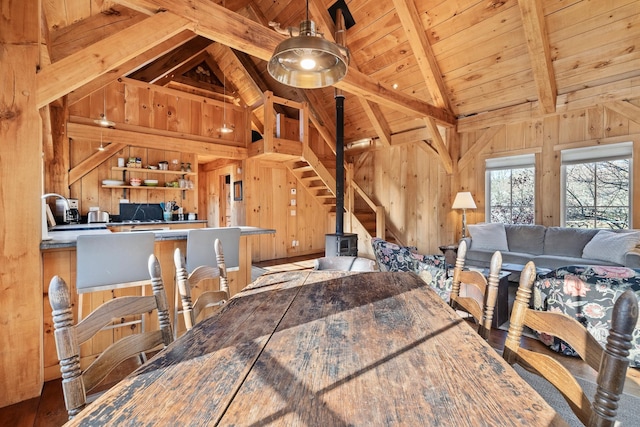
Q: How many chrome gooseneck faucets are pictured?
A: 1